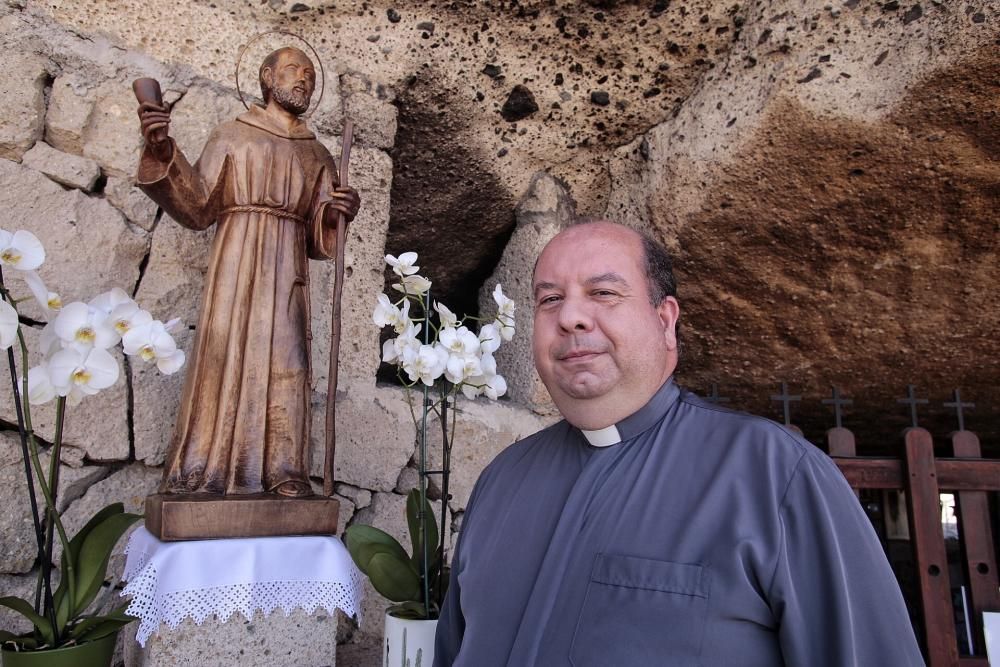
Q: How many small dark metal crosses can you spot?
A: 5